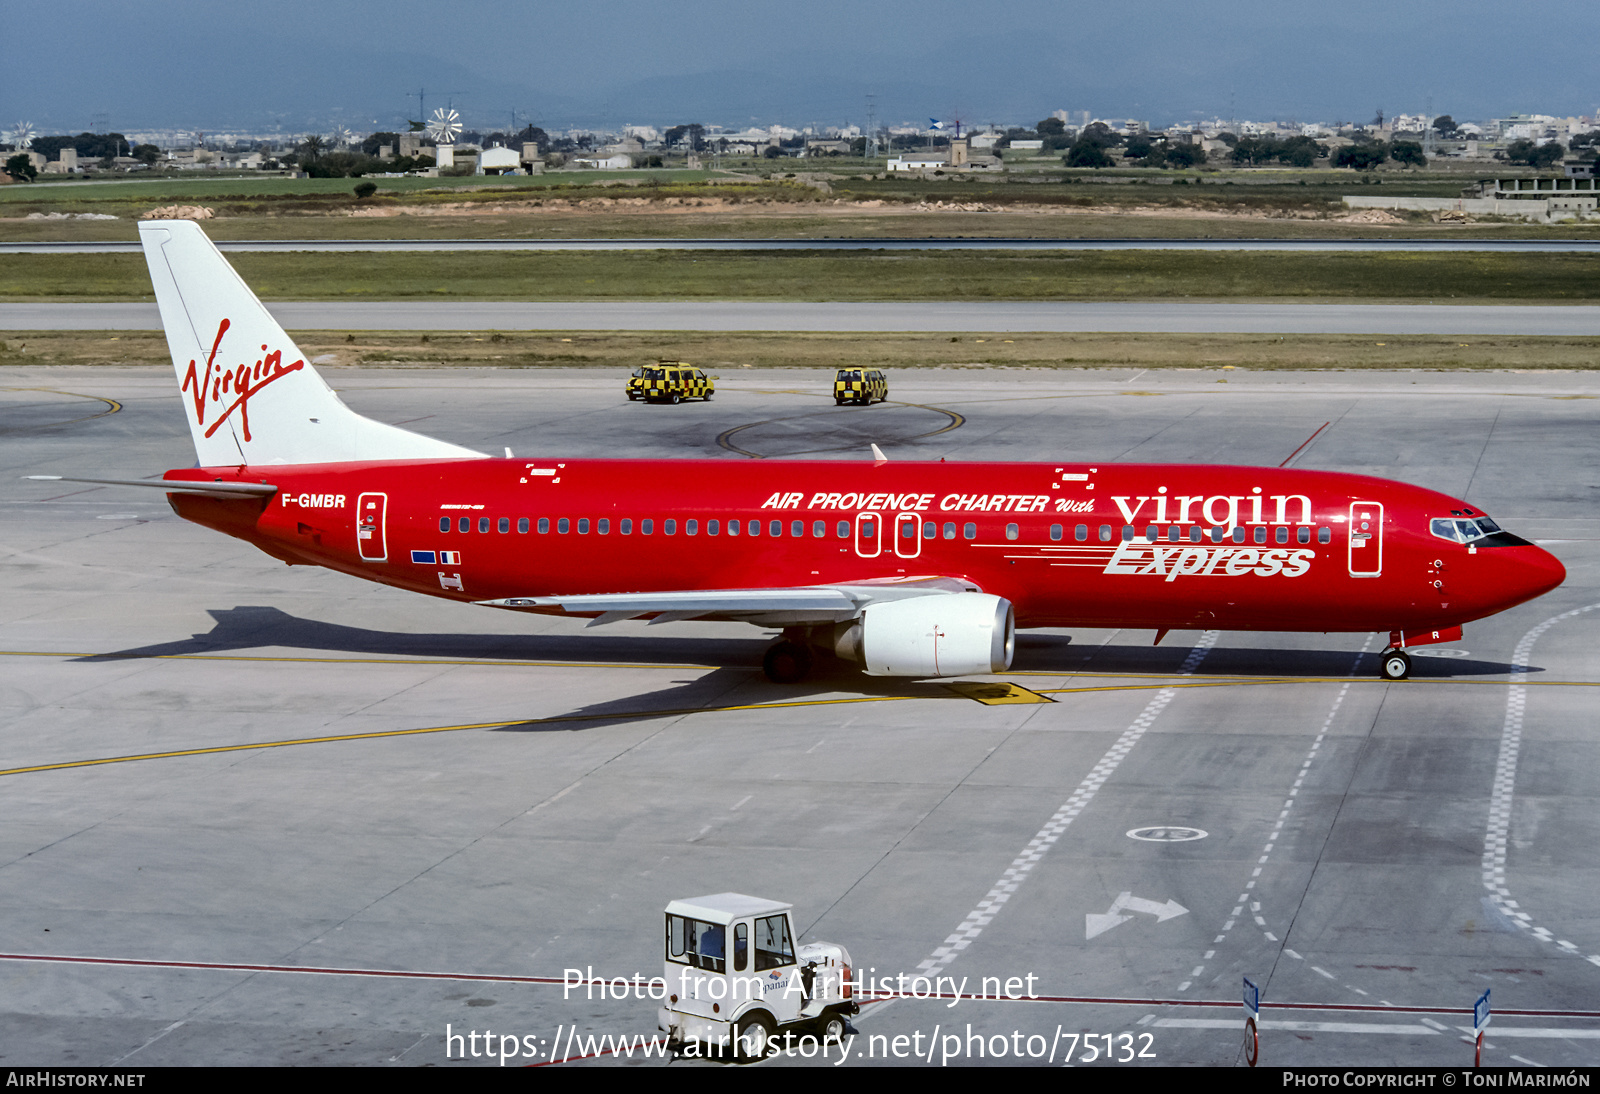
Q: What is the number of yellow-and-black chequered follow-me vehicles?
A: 3